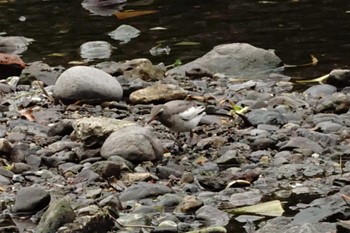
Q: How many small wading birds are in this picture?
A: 1